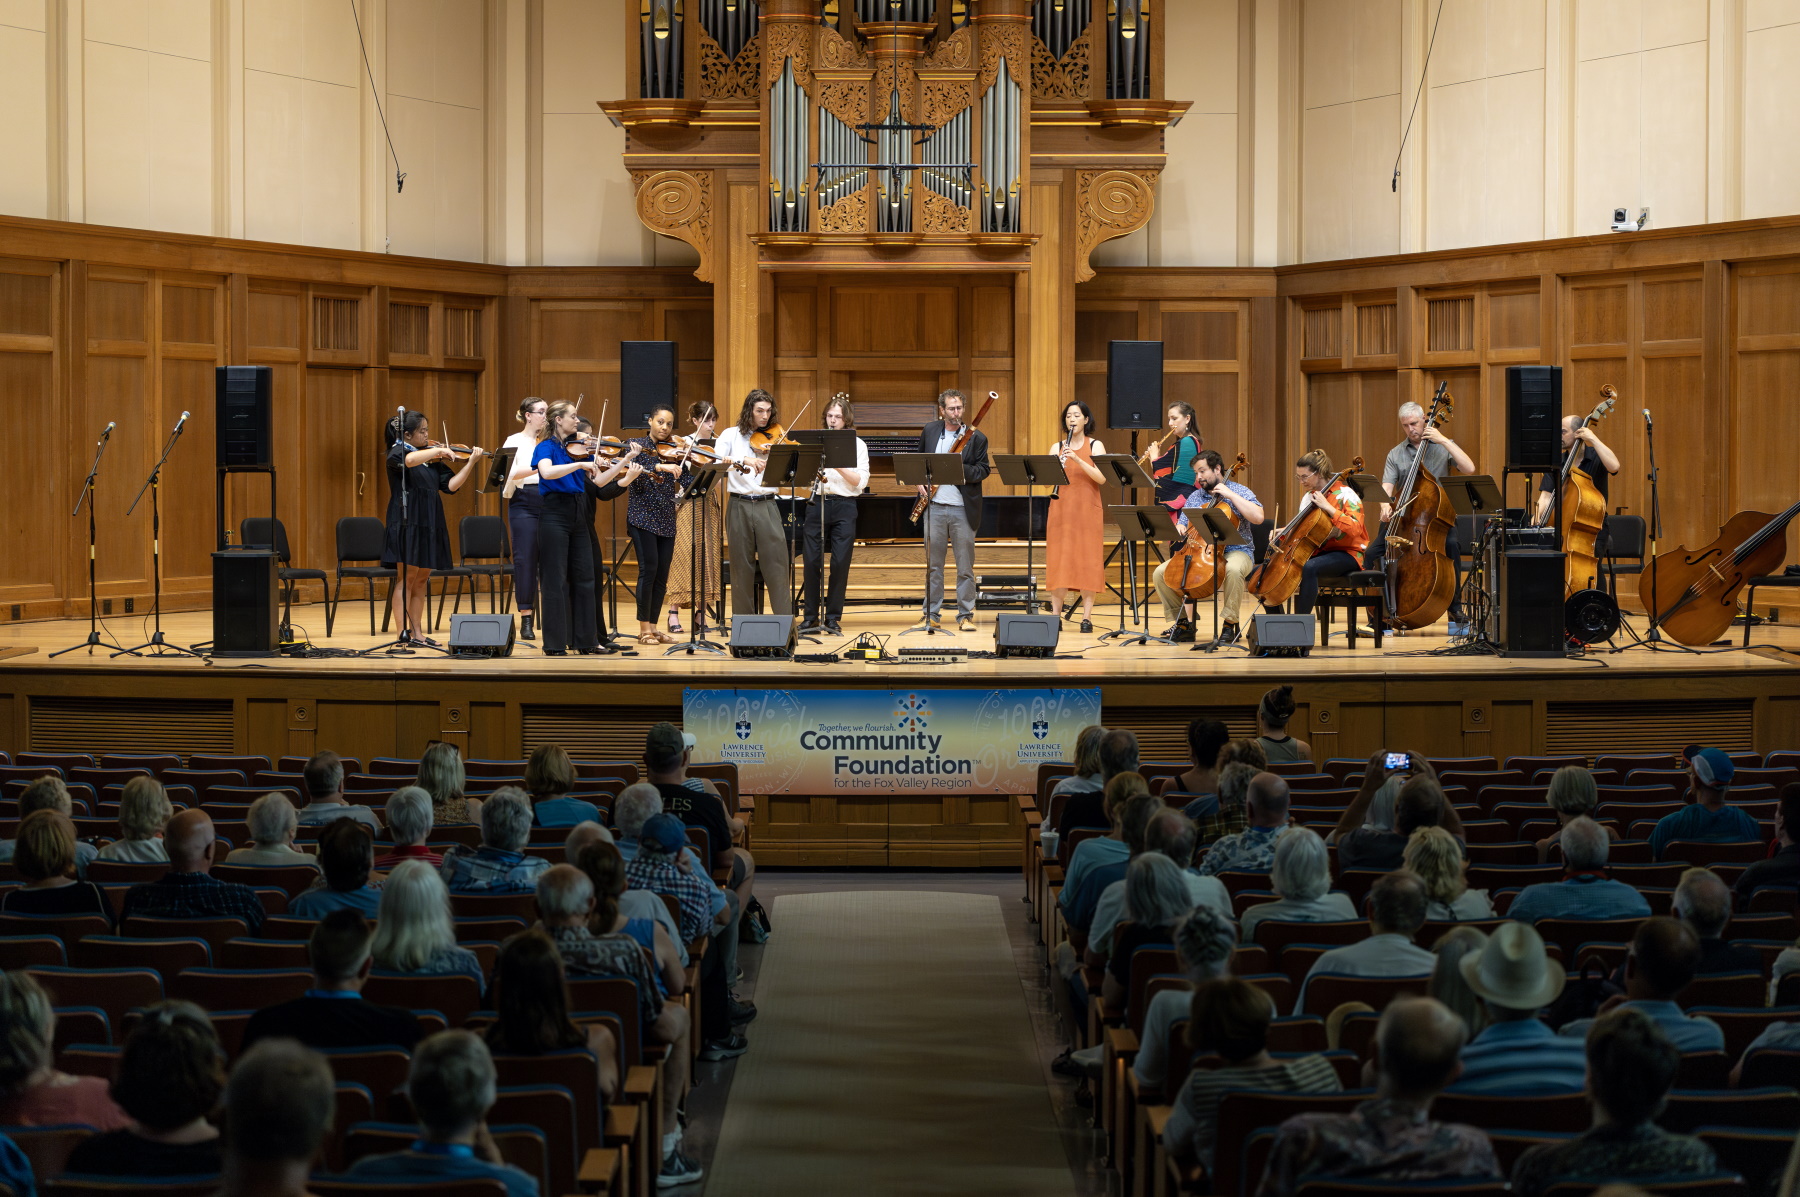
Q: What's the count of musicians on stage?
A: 15